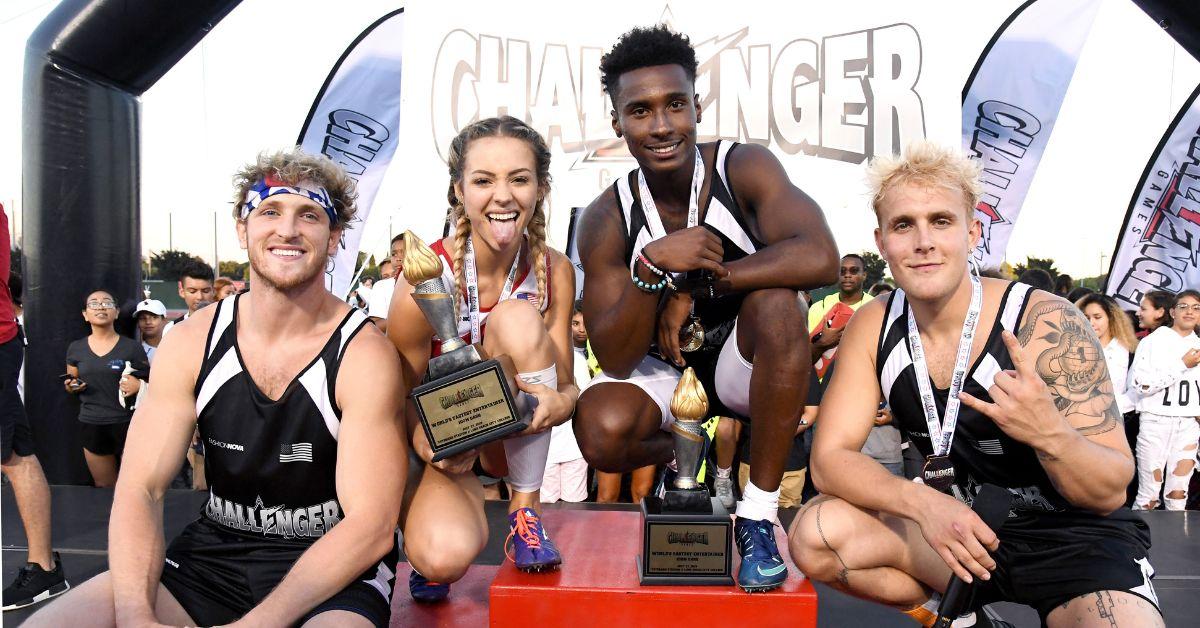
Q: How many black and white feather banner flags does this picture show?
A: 3